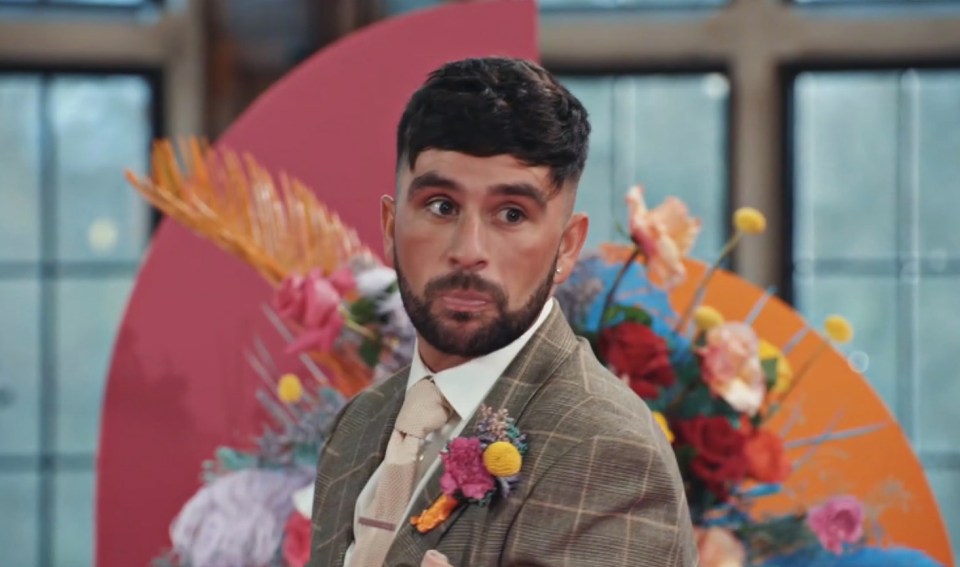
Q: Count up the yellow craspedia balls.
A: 5